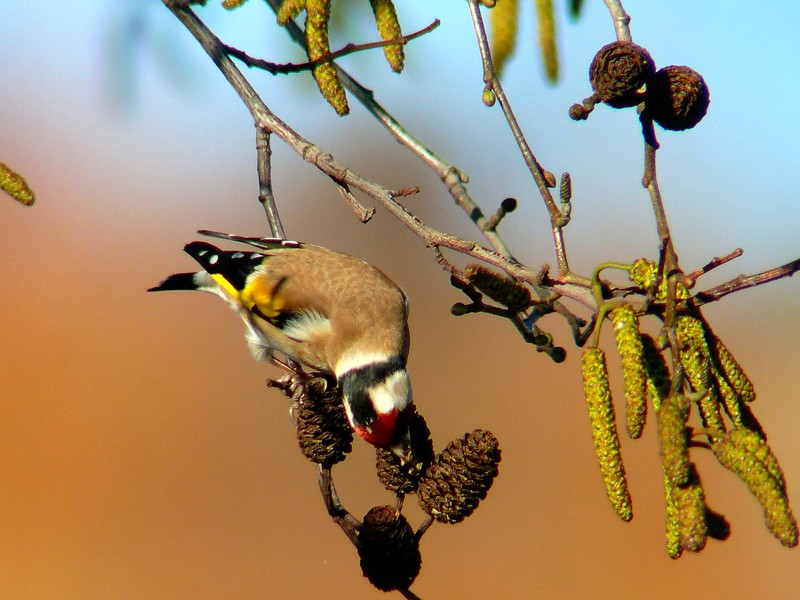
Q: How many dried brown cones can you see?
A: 6